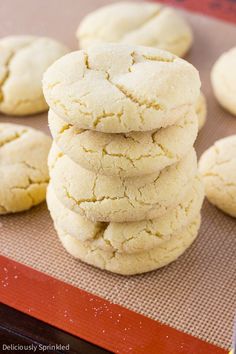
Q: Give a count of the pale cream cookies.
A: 11